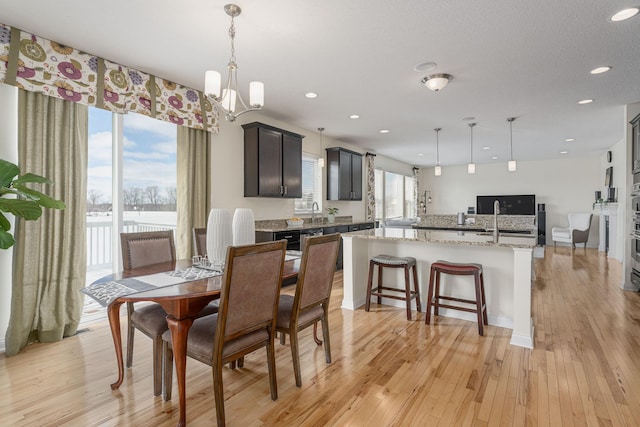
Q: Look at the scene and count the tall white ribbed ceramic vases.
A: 2